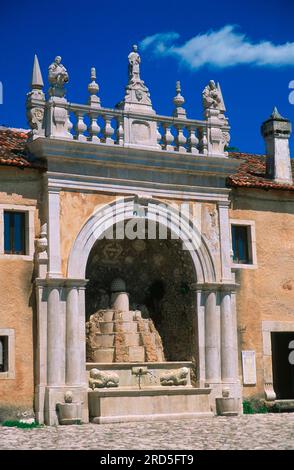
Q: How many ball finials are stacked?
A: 2